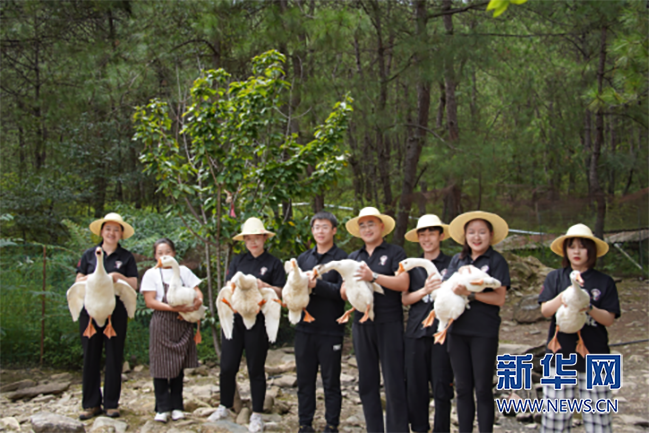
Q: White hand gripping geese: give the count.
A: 8